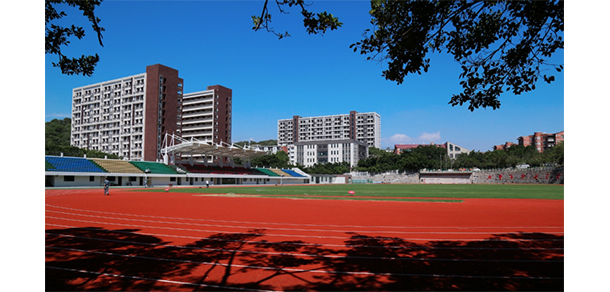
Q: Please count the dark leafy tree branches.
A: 3